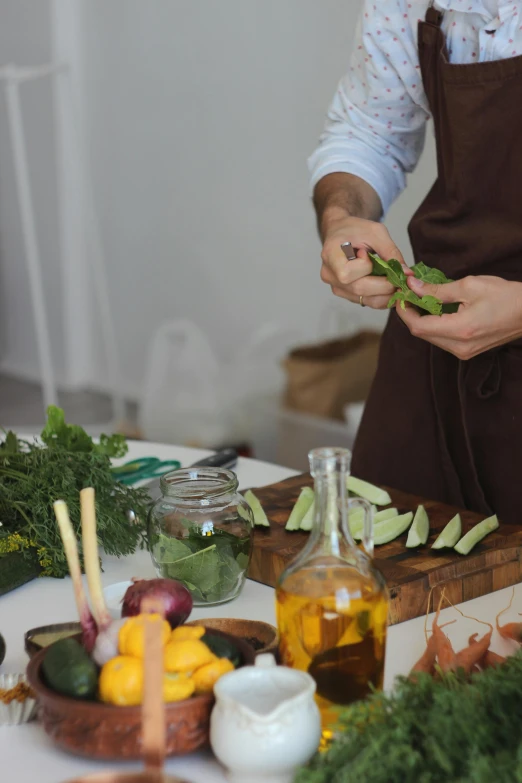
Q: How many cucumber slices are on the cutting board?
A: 10